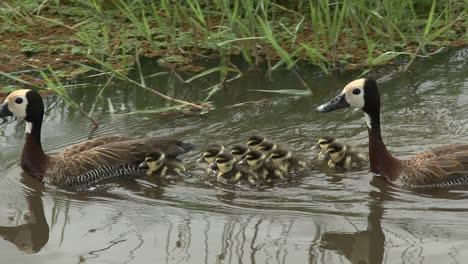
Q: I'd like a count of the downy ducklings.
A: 10